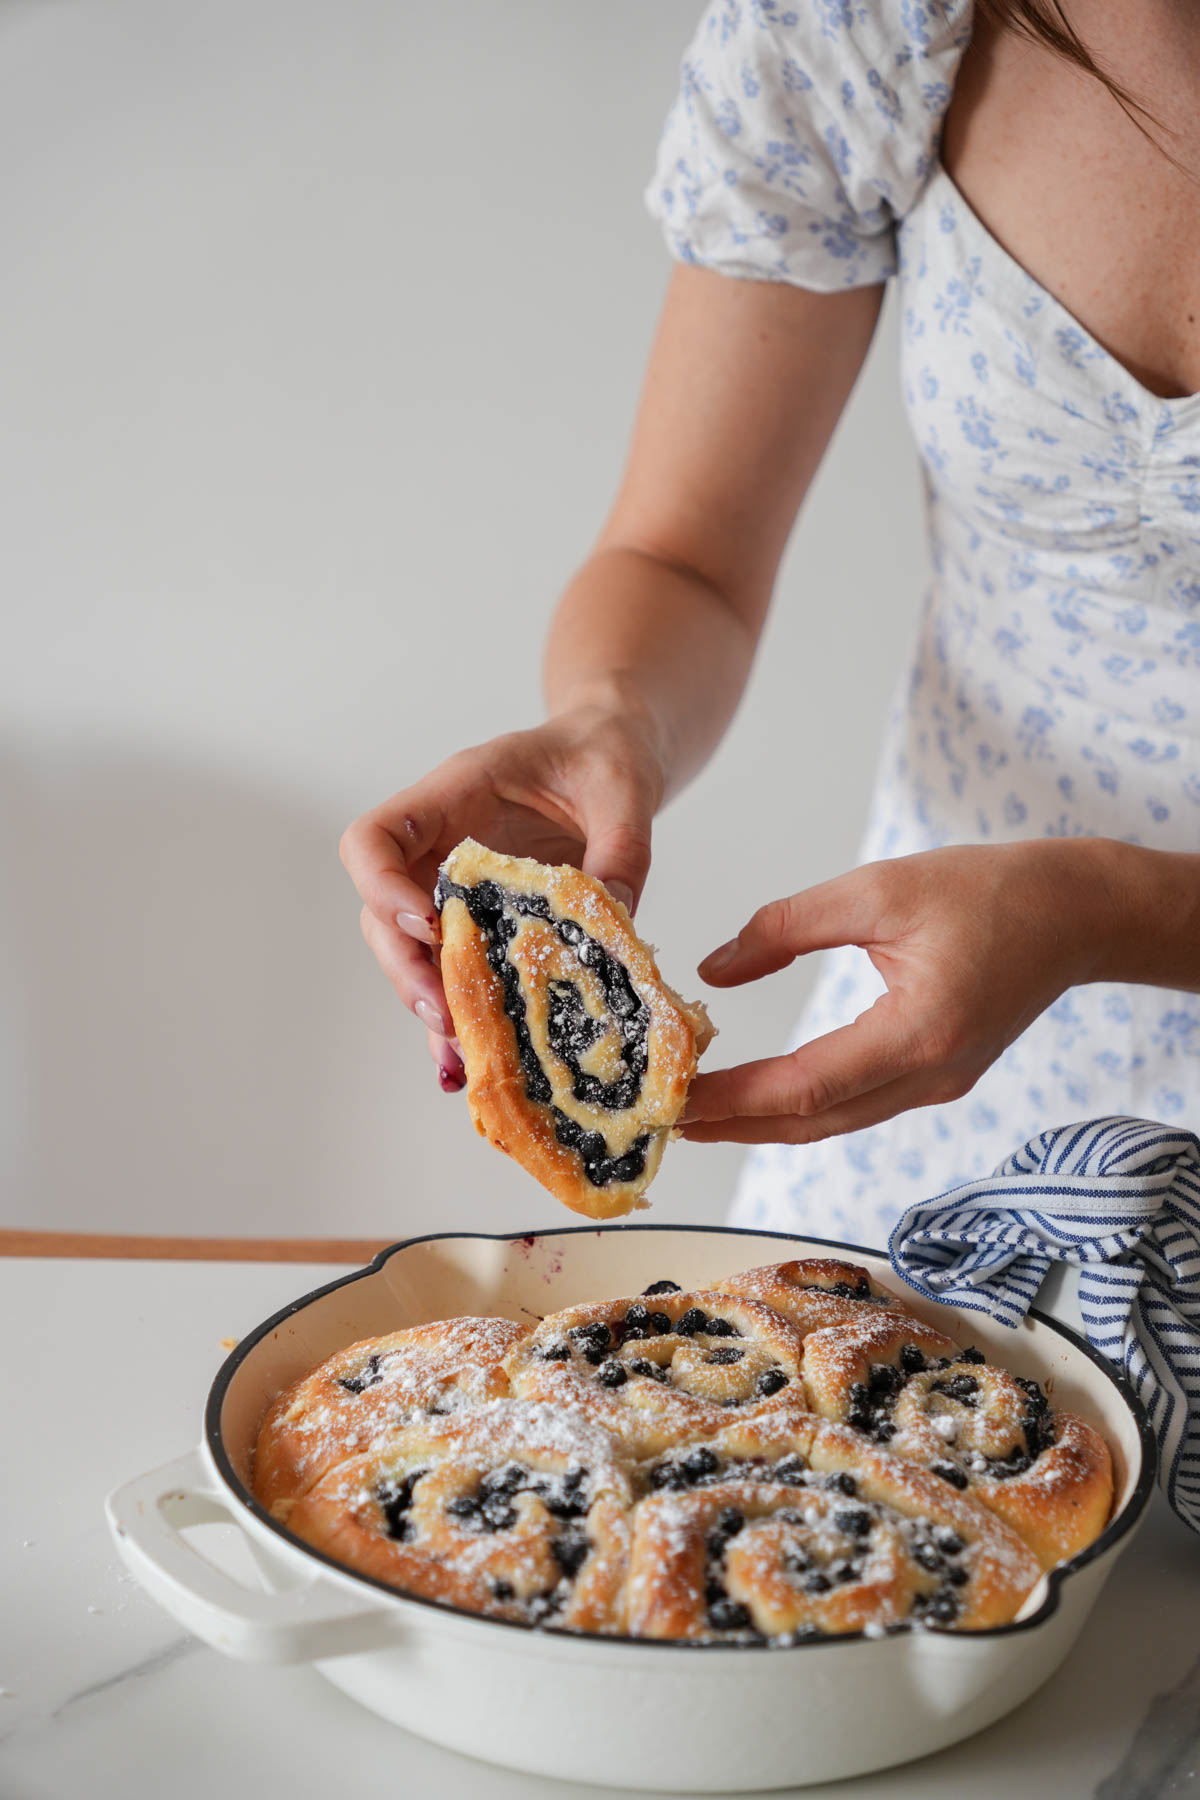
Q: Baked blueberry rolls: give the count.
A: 7